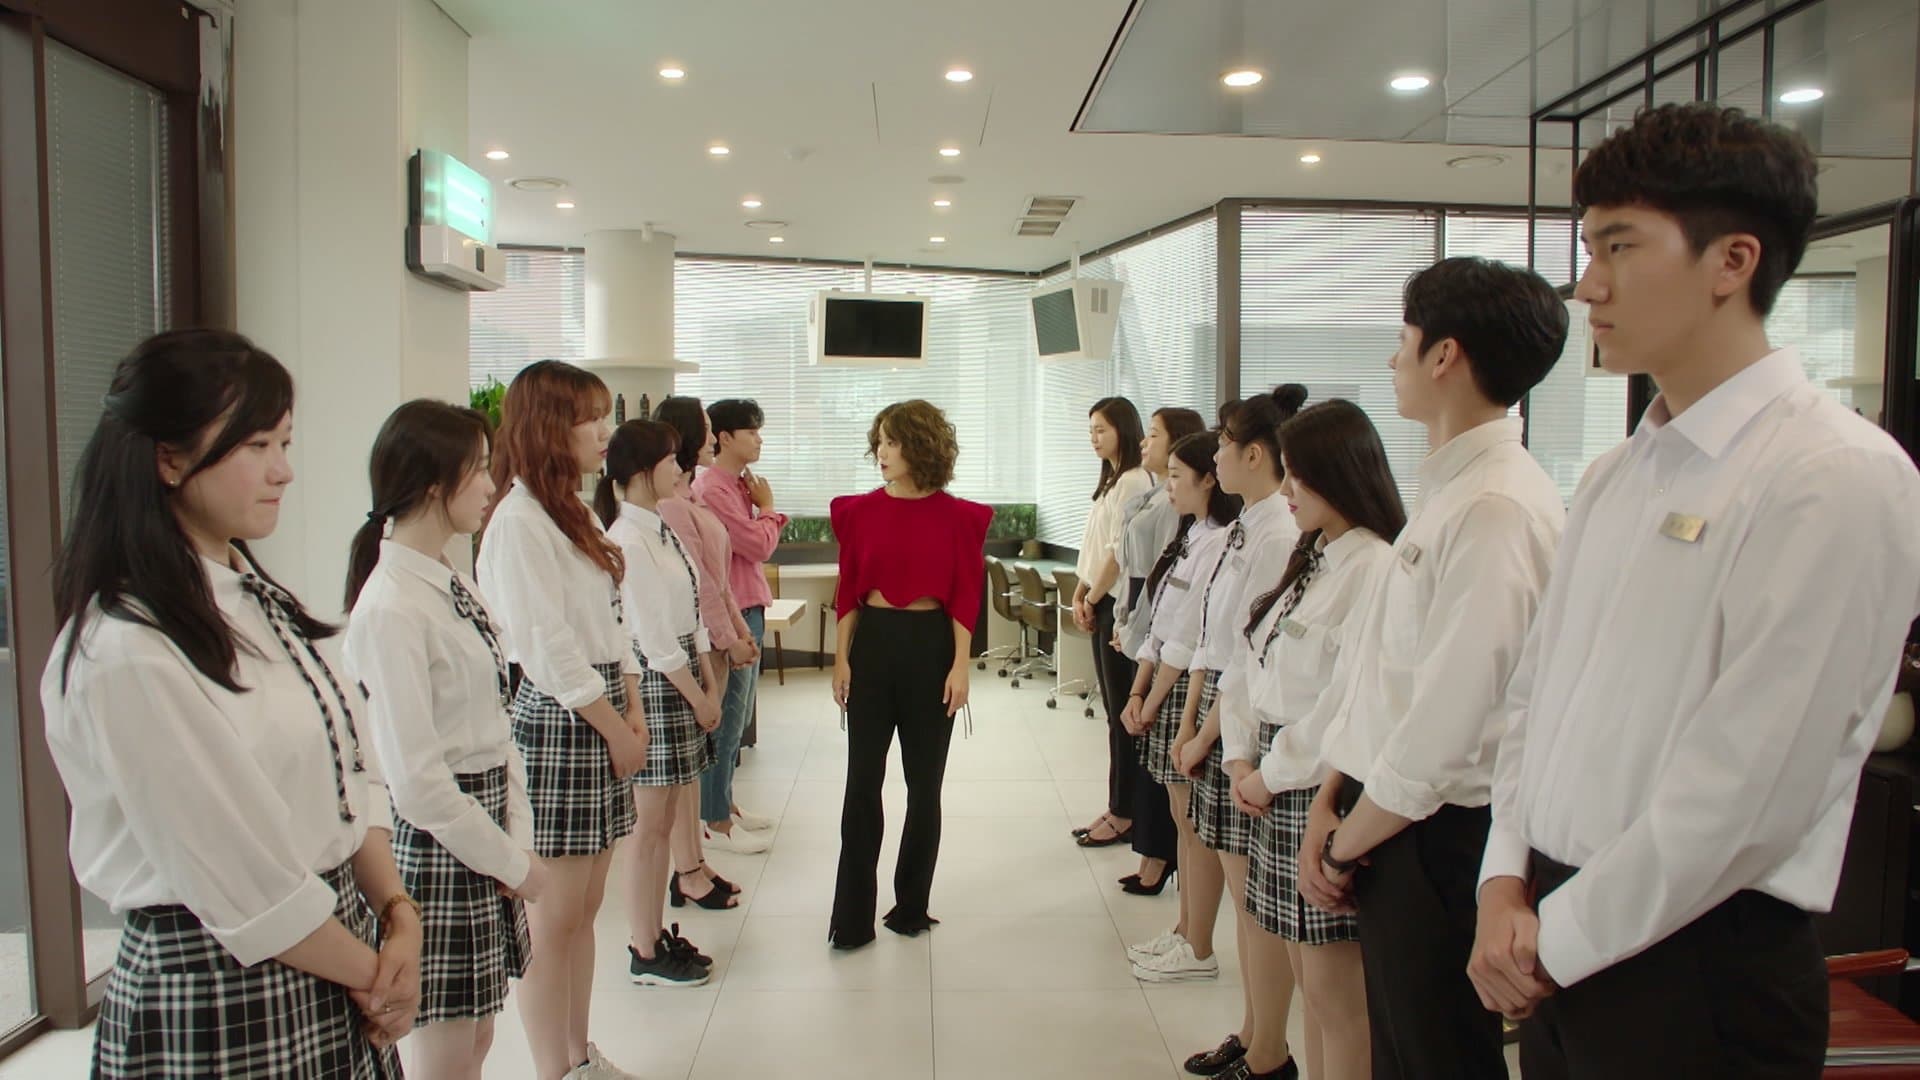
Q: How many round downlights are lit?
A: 14